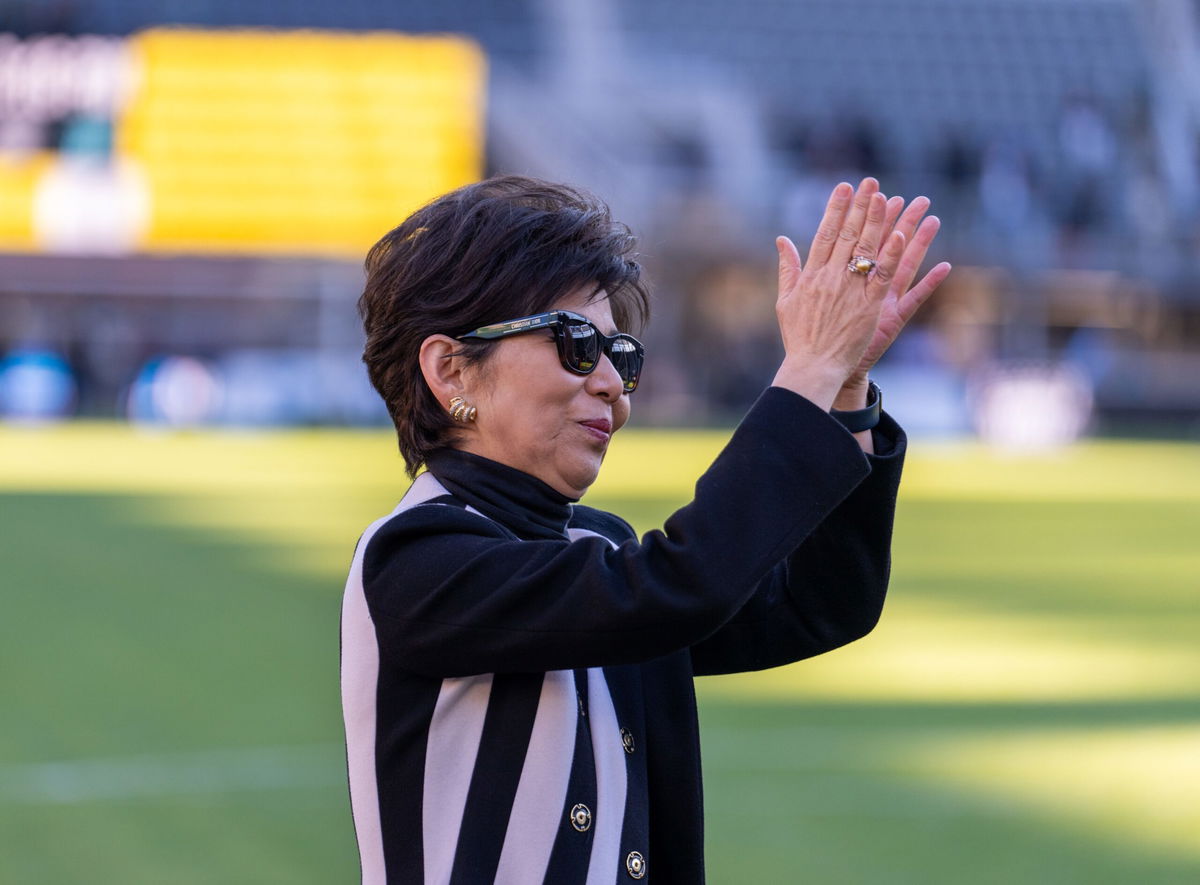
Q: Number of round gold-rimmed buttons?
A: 3